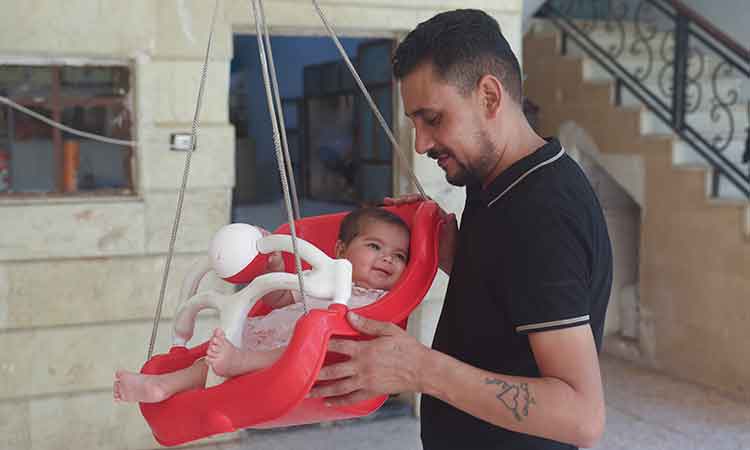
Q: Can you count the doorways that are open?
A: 1